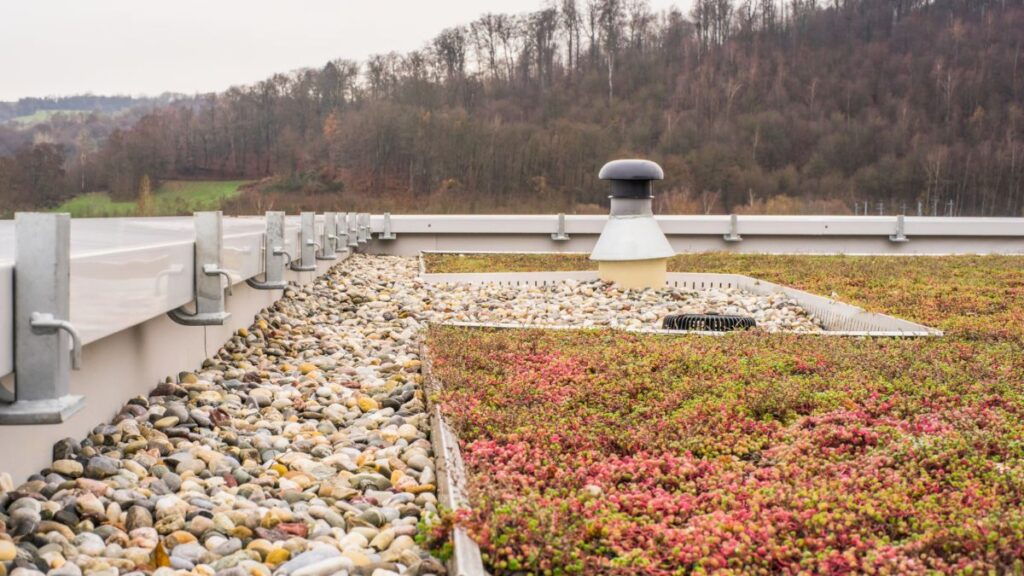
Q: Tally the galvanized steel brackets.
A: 13